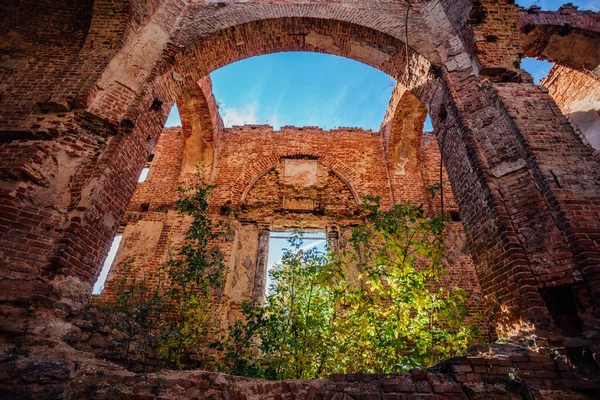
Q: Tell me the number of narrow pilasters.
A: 2